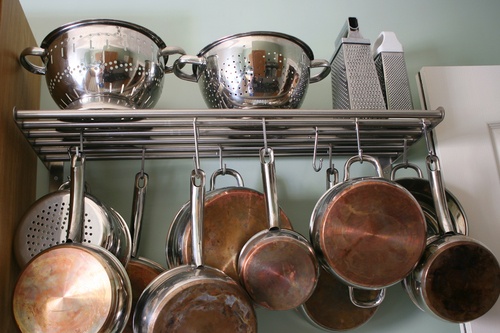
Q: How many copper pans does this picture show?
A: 8